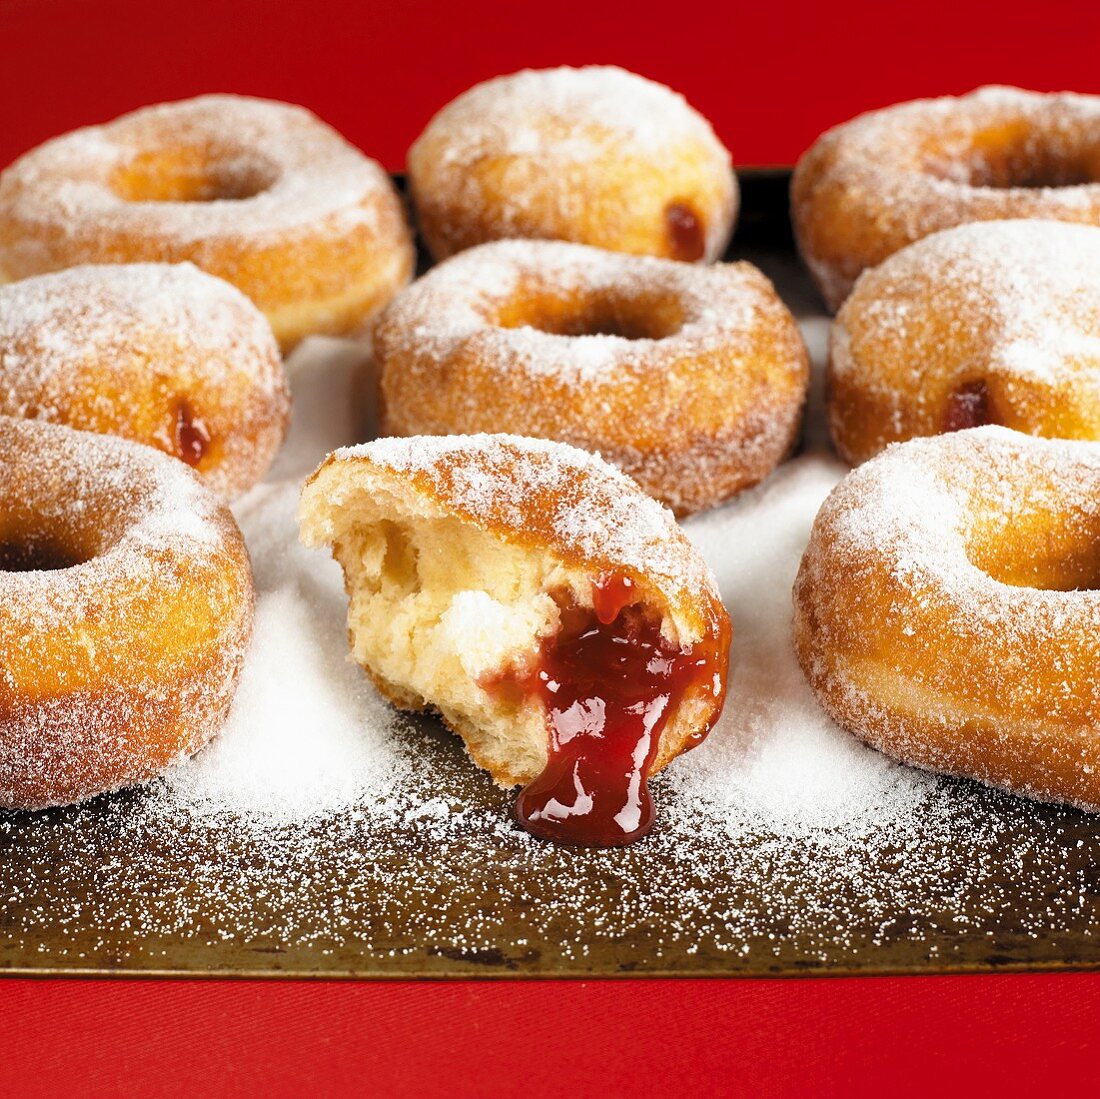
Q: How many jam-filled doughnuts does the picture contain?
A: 4